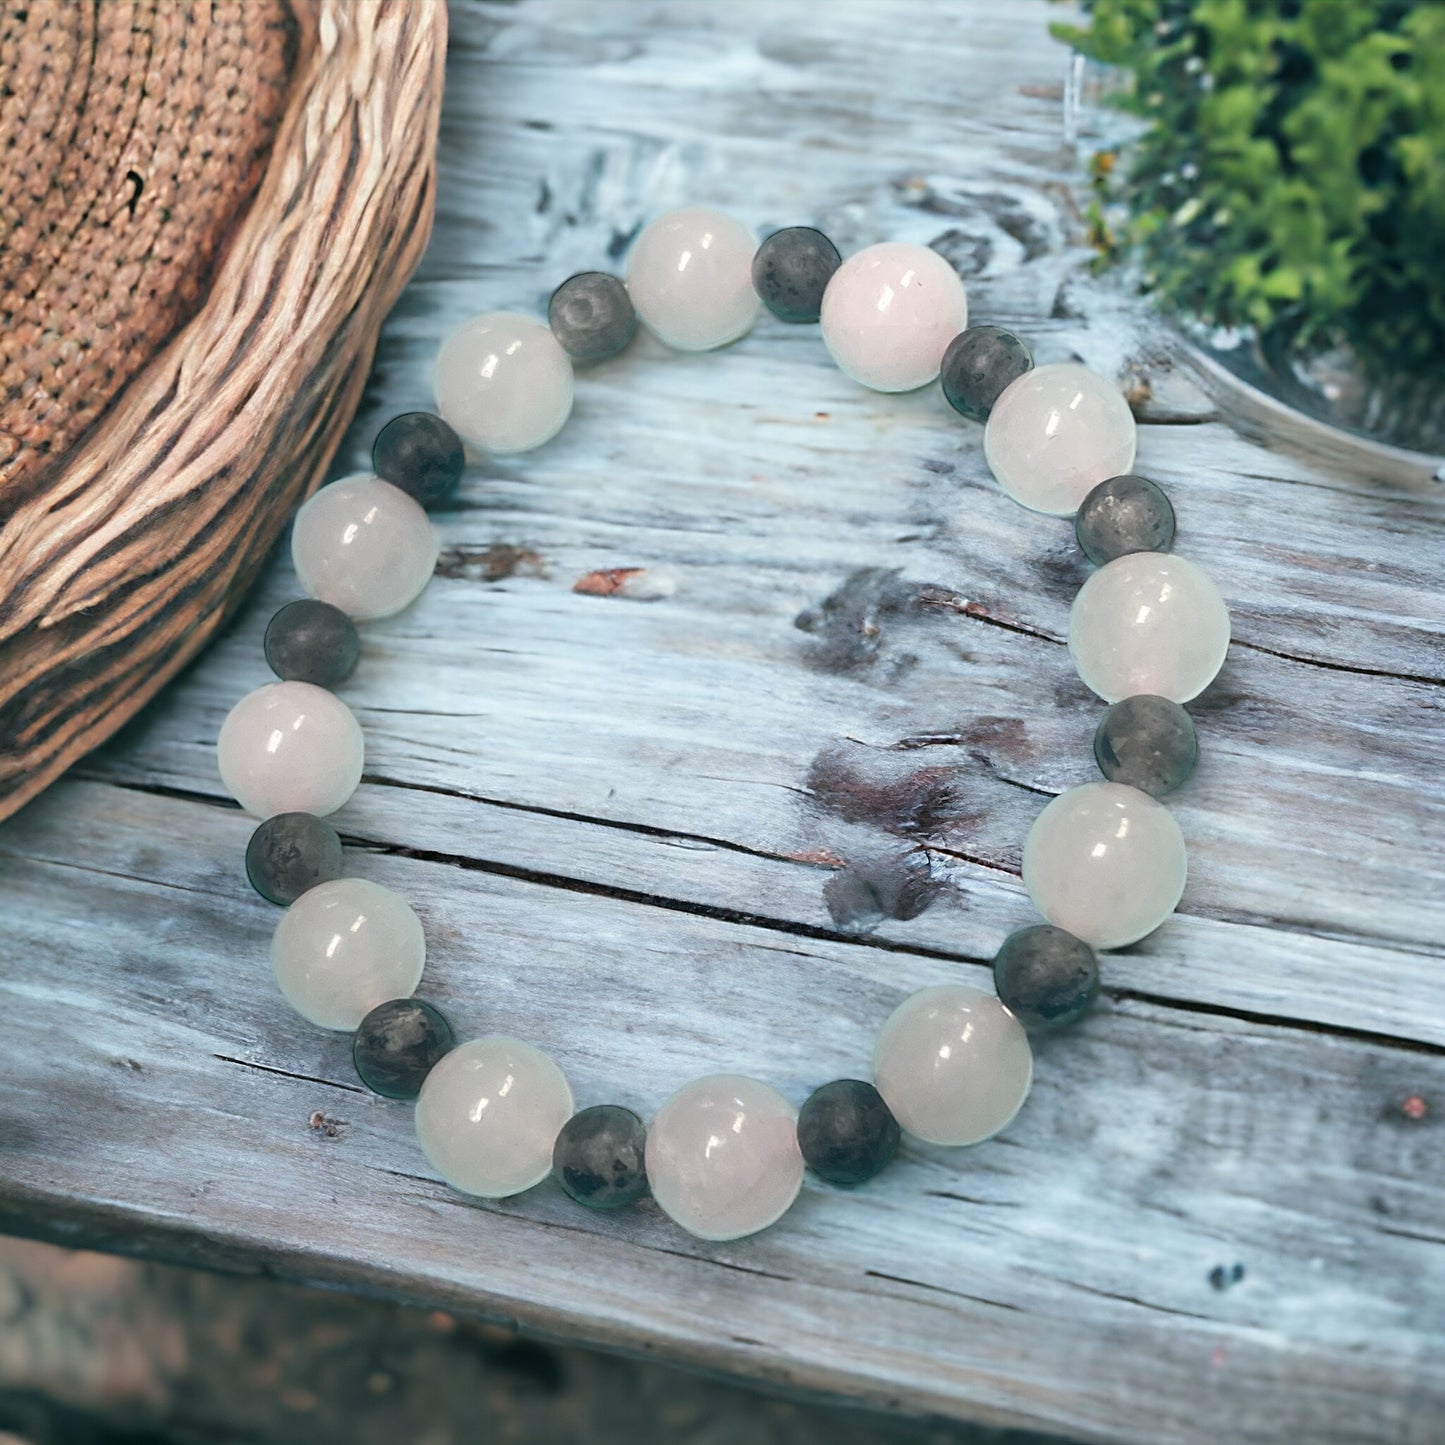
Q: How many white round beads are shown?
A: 12